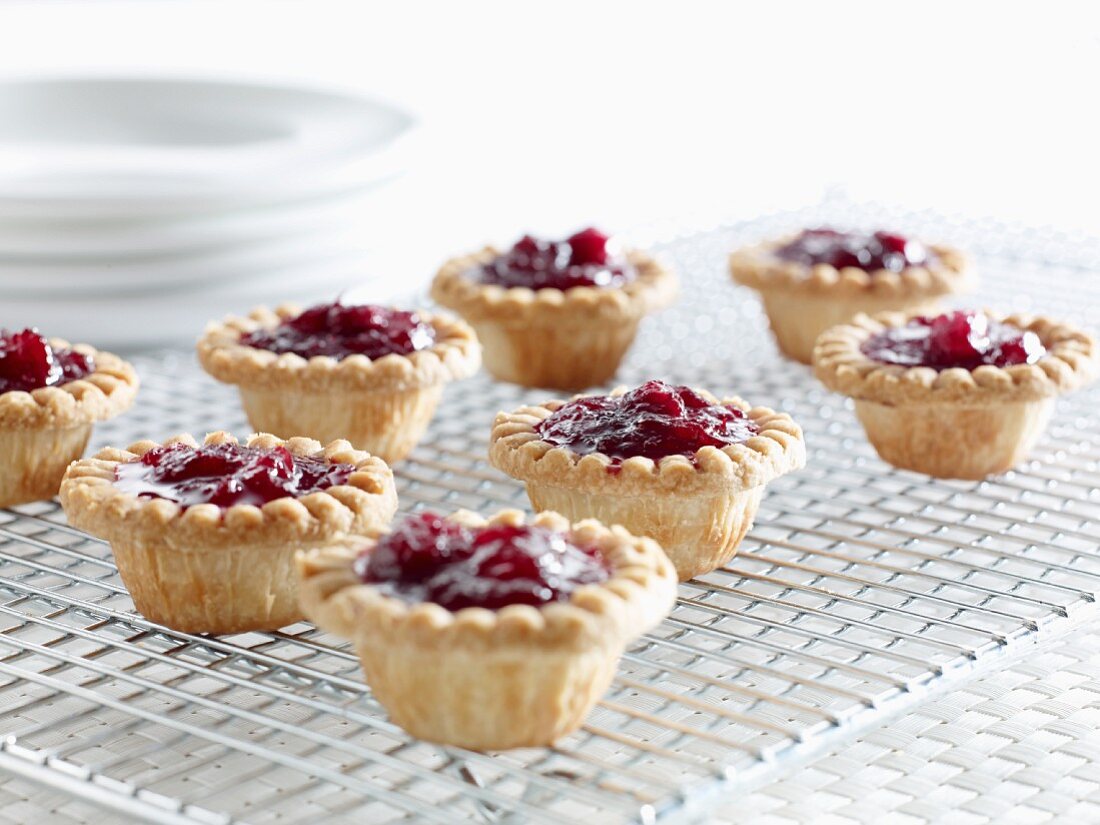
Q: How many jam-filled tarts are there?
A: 8